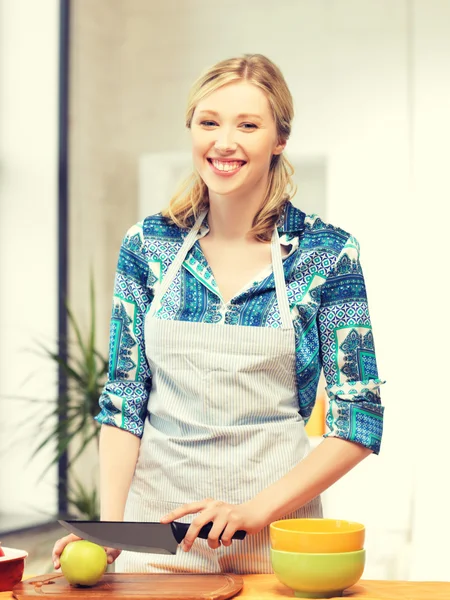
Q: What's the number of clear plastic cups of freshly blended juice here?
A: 0